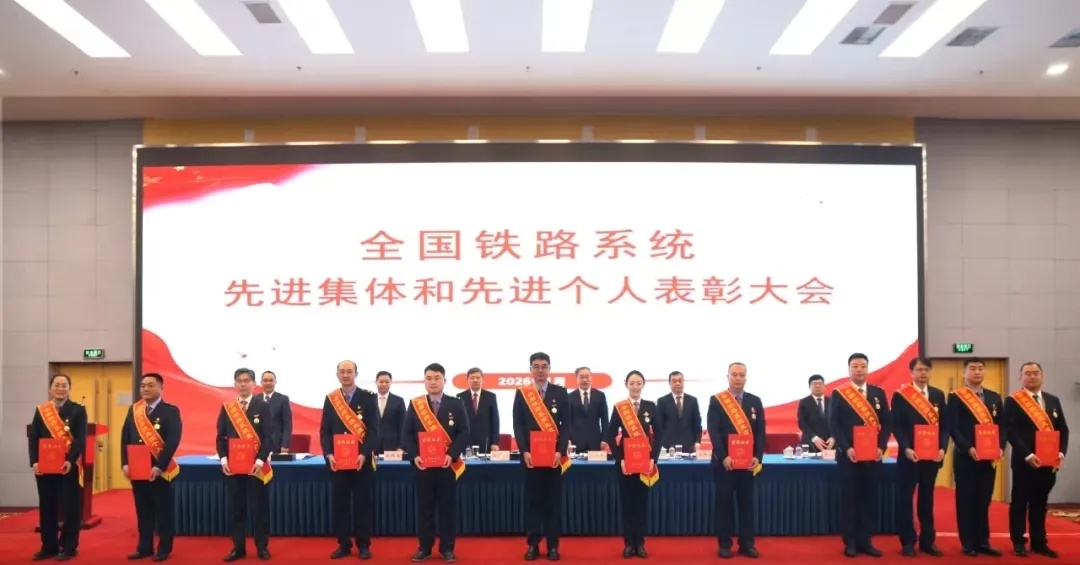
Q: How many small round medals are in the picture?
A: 12